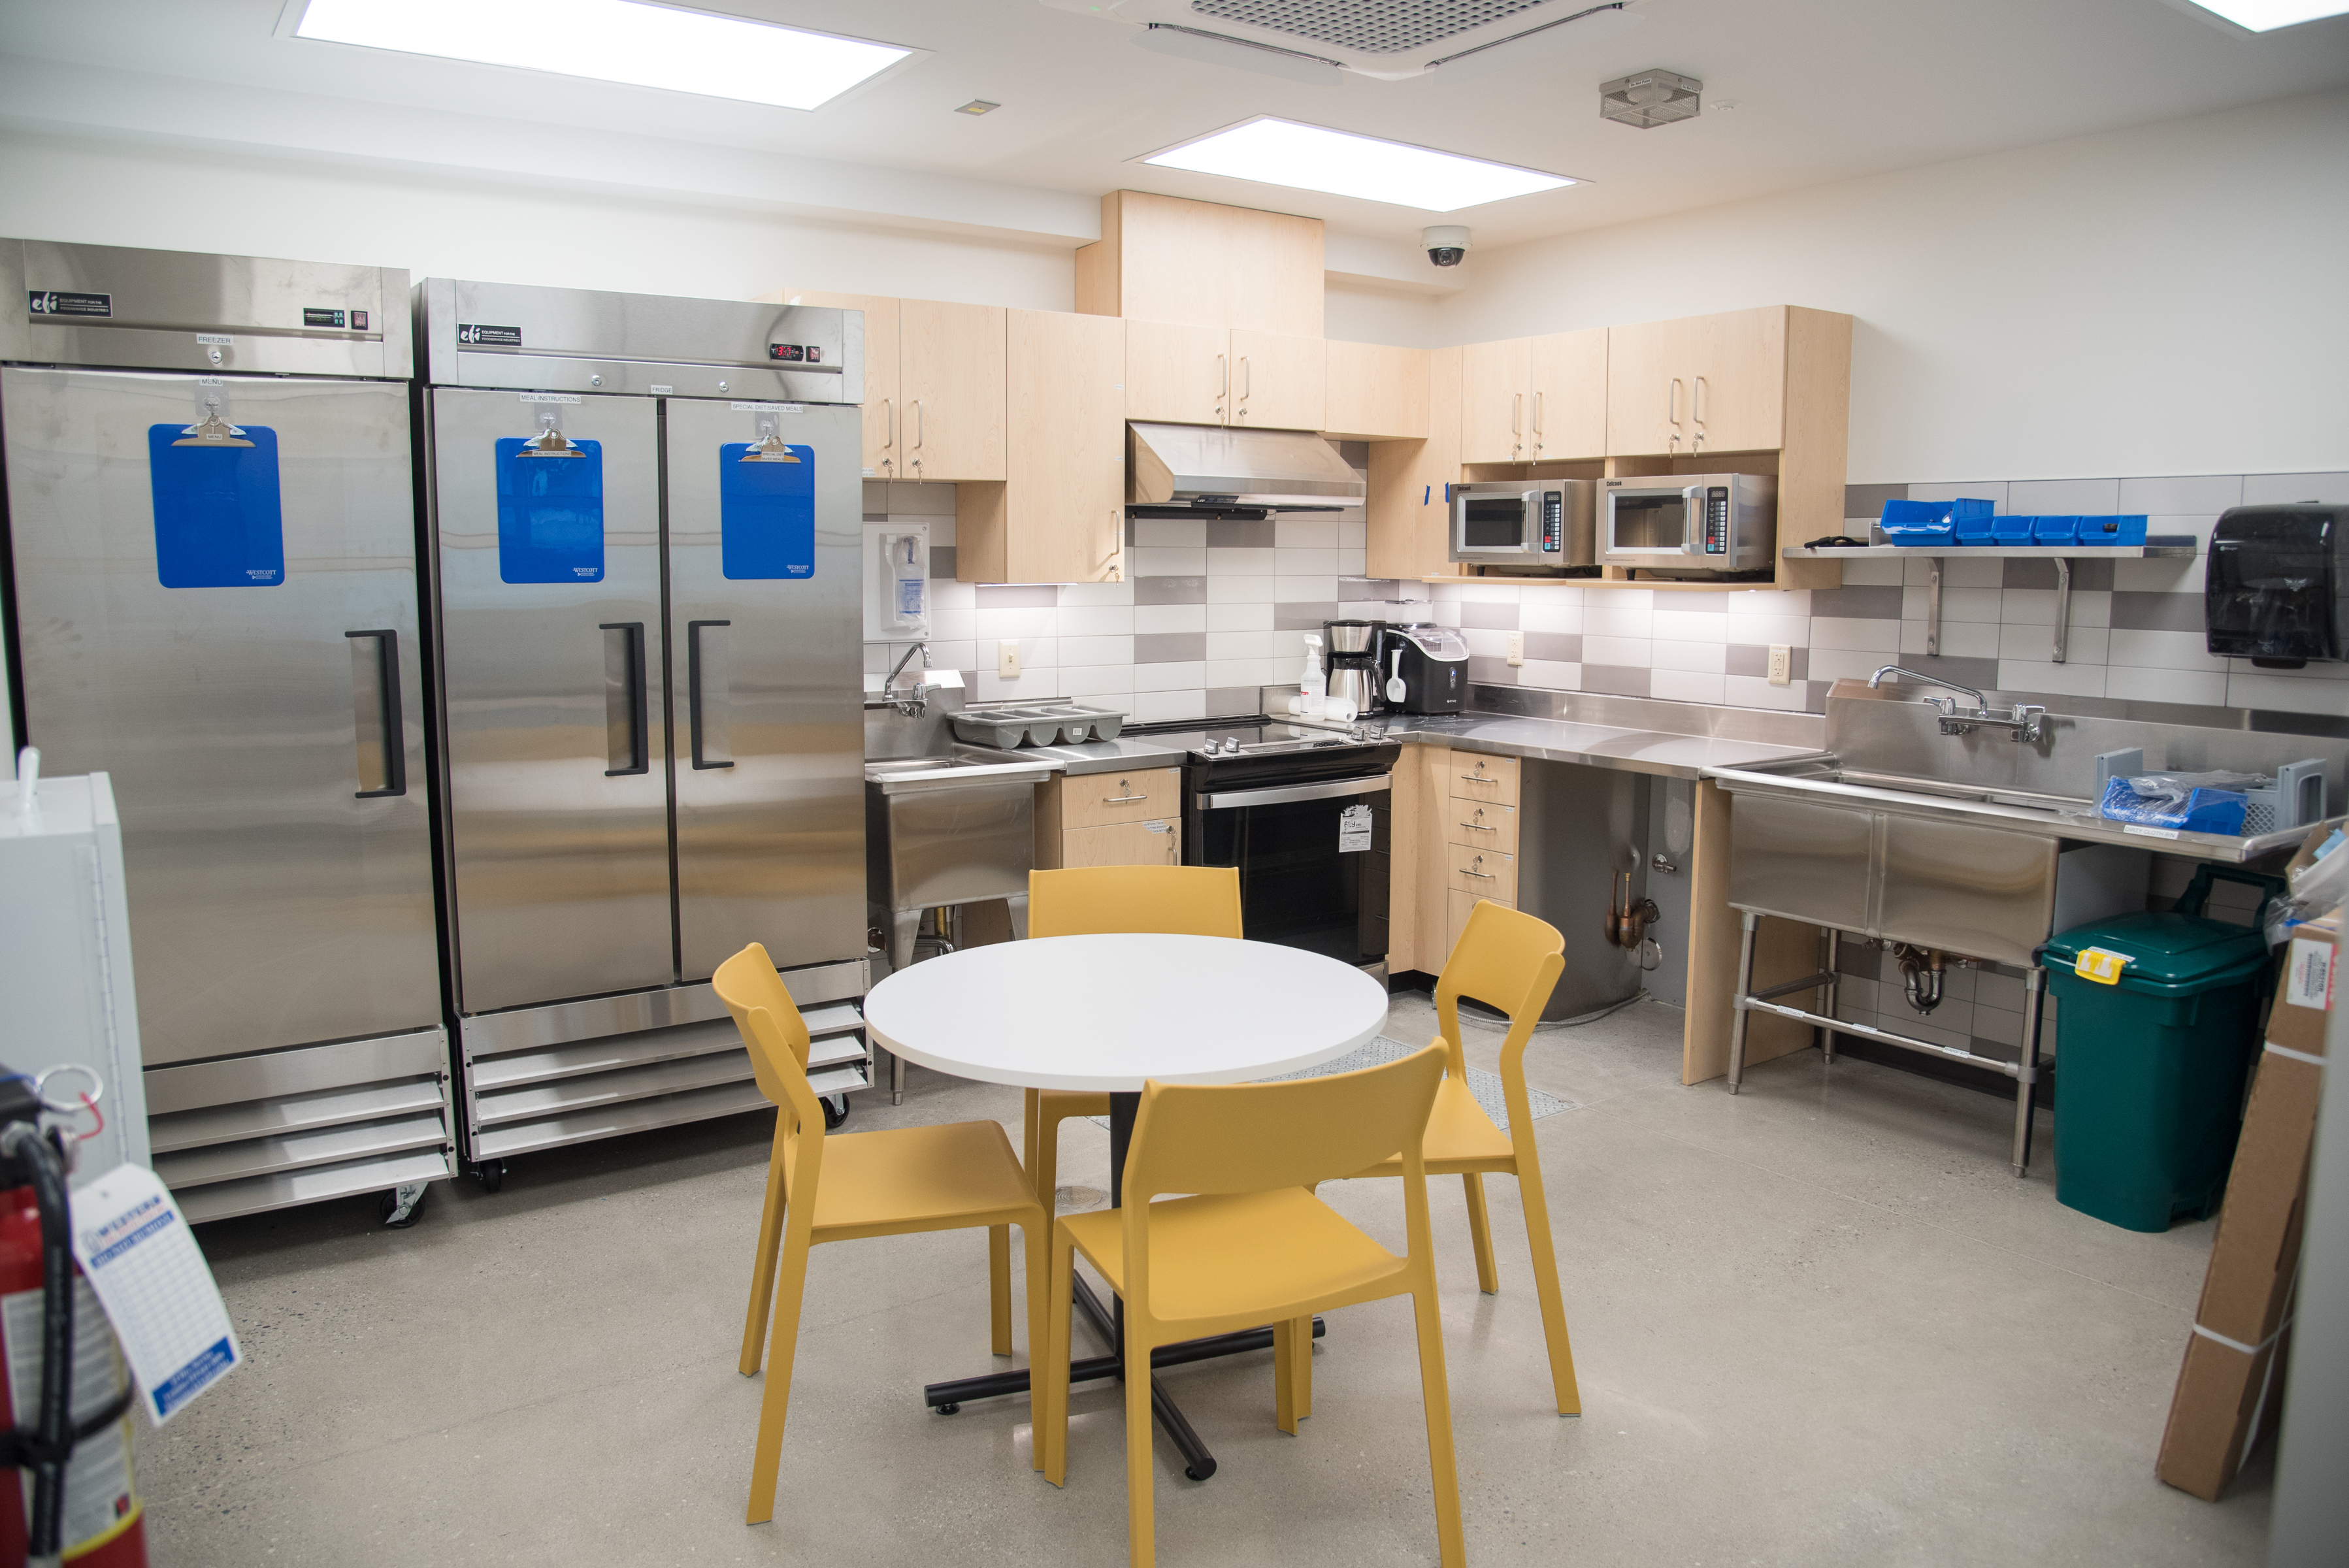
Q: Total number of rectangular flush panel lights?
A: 3